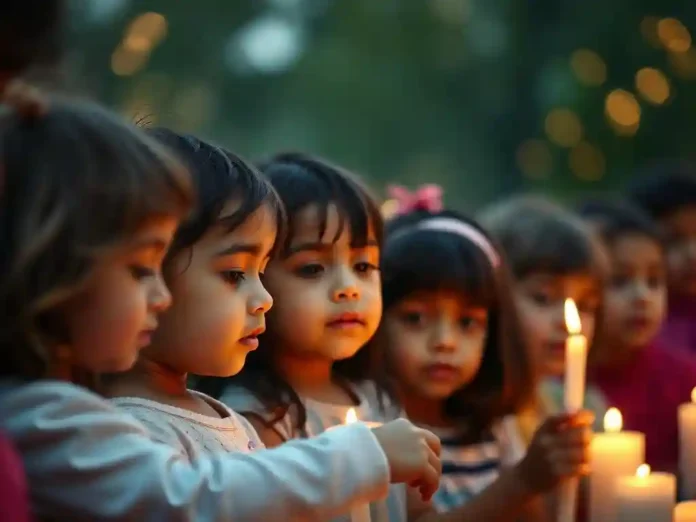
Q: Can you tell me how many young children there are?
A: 7